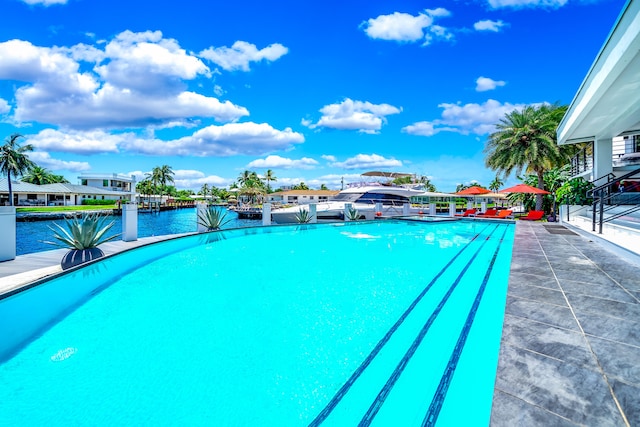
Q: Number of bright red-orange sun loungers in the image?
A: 4